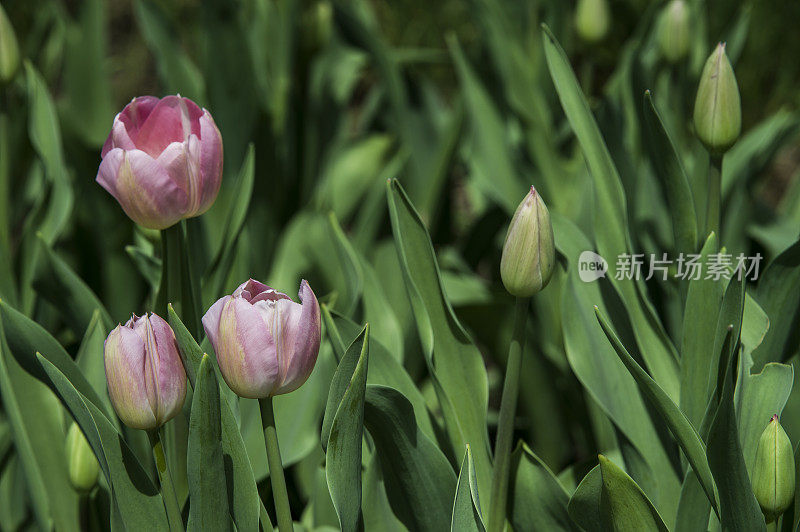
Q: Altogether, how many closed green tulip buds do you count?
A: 7